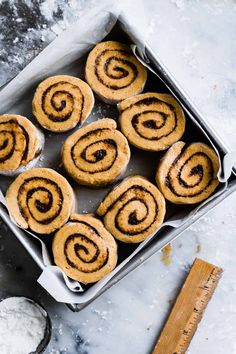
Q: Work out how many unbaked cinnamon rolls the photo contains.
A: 9